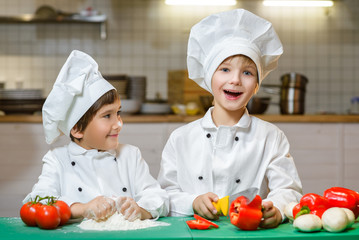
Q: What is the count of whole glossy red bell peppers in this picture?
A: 2